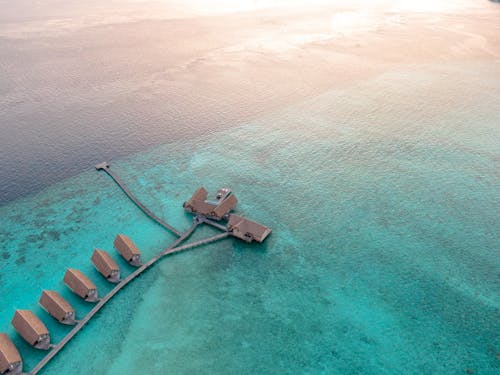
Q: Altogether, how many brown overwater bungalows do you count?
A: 6